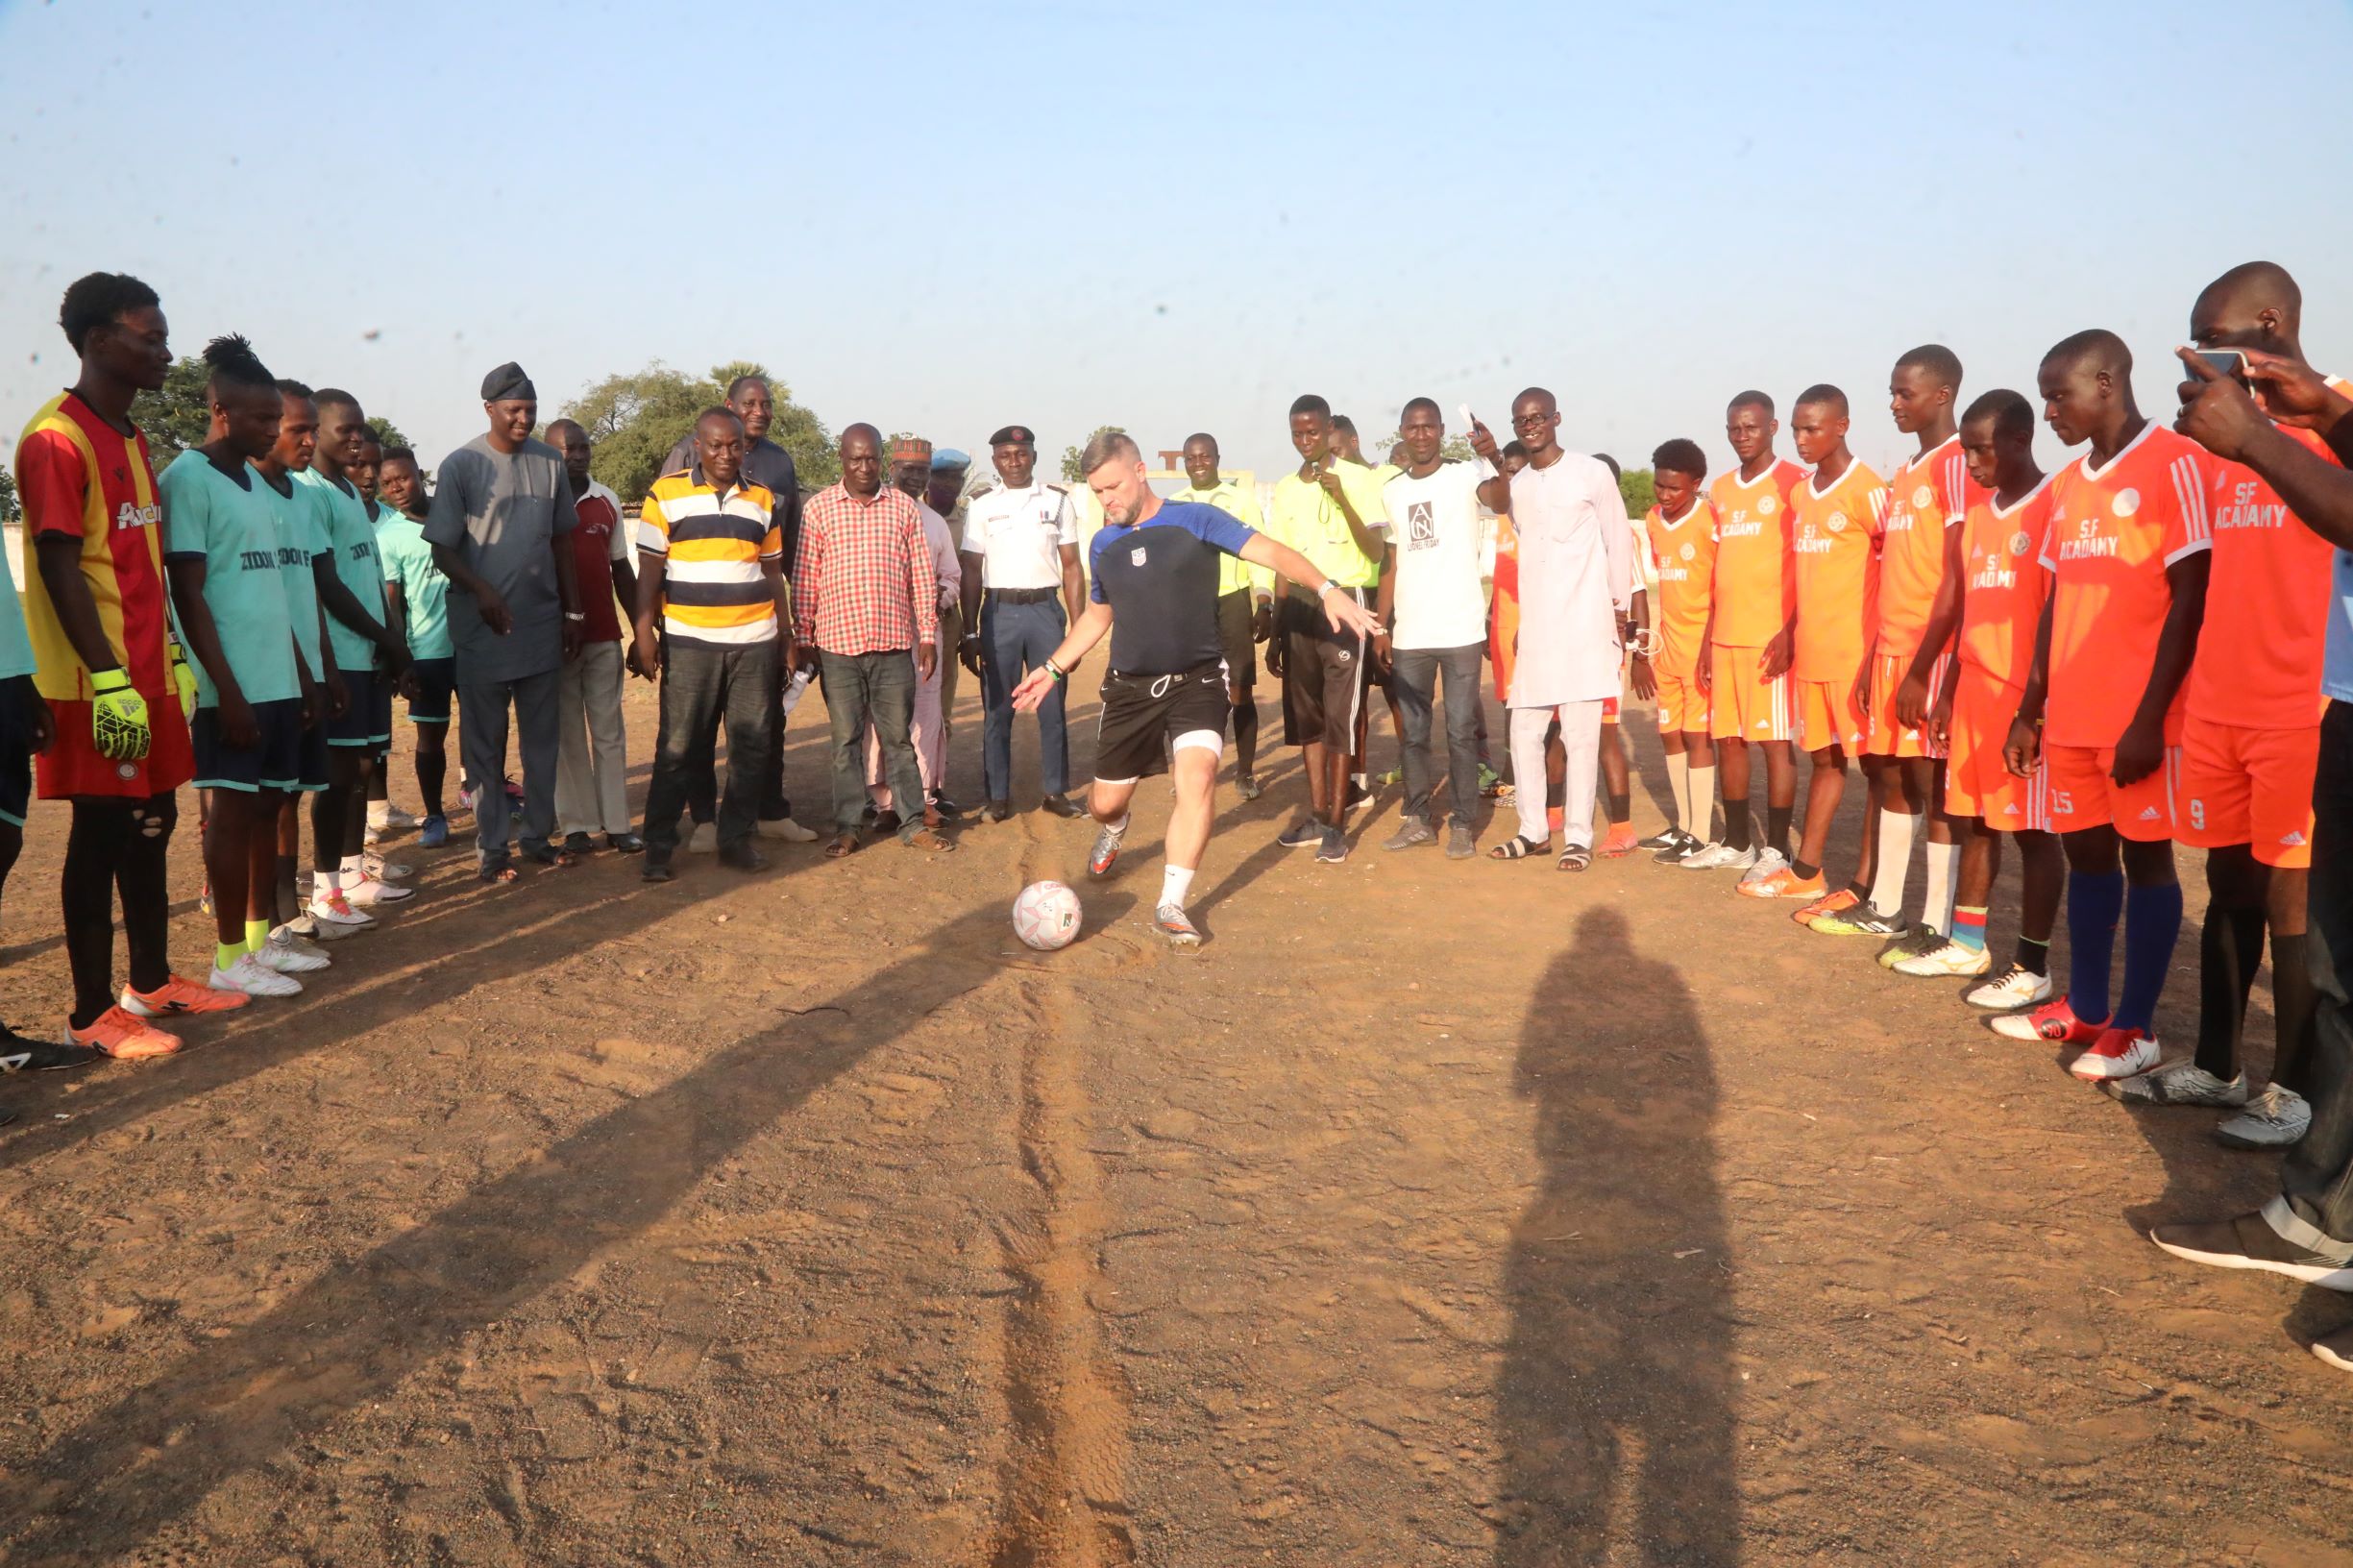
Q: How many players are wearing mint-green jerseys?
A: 6